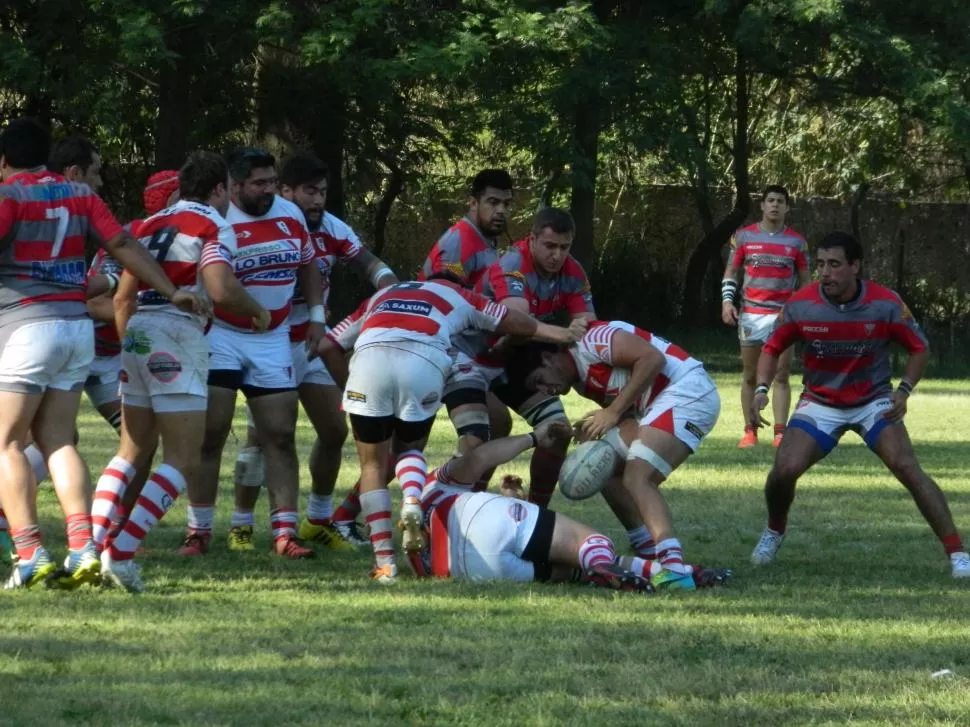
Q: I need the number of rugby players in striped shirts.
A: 13